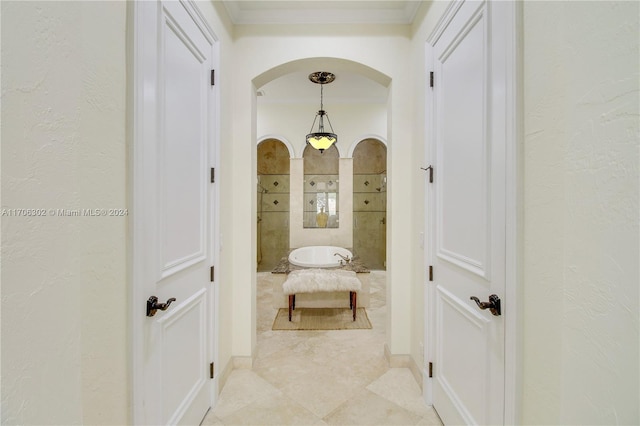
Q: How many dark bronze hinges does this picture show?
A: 8